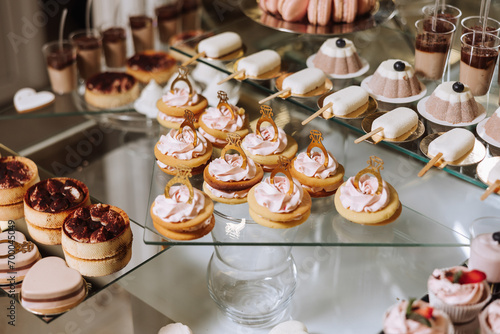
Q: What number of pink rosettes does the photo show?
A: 9